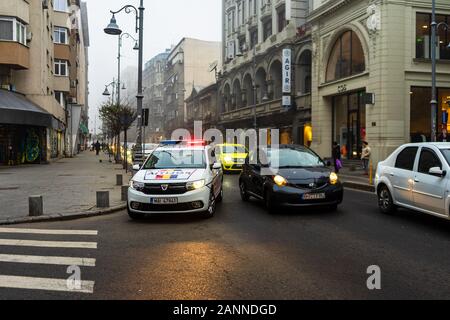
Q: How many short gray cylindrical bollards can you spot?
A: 4